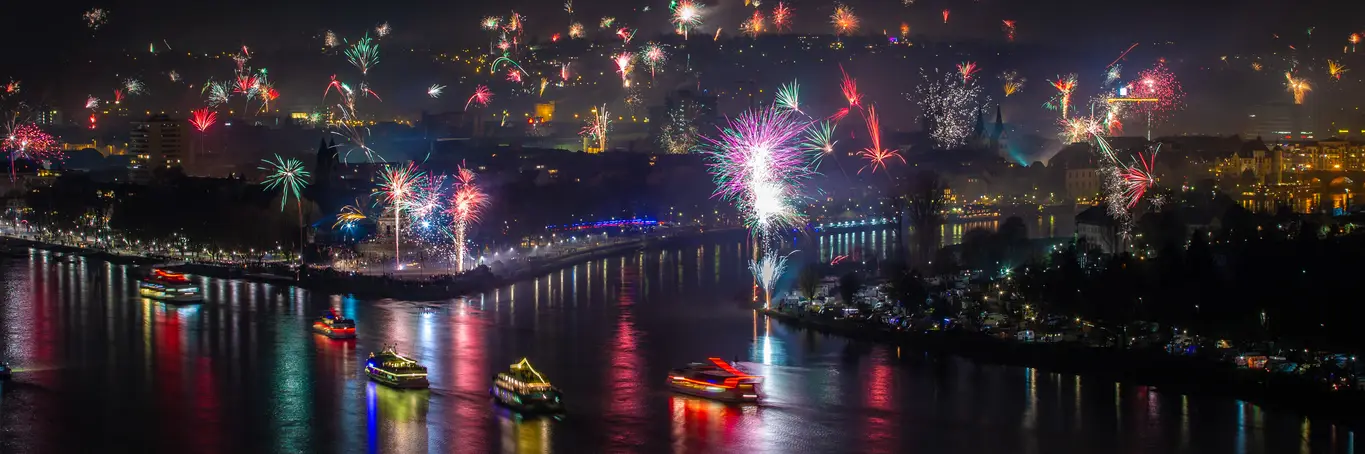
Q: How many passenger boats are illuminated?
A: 5